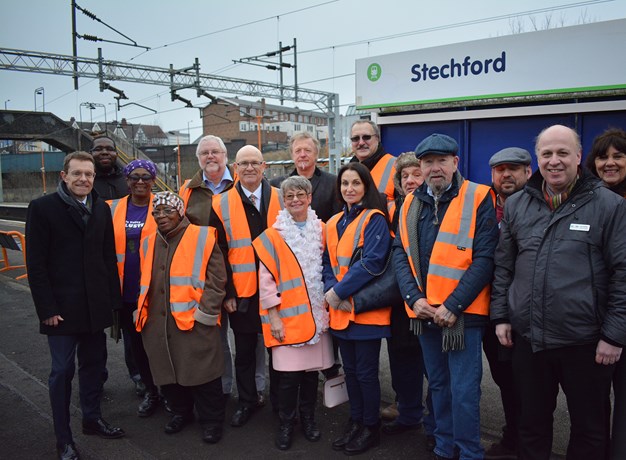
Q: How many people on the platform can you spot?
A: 15